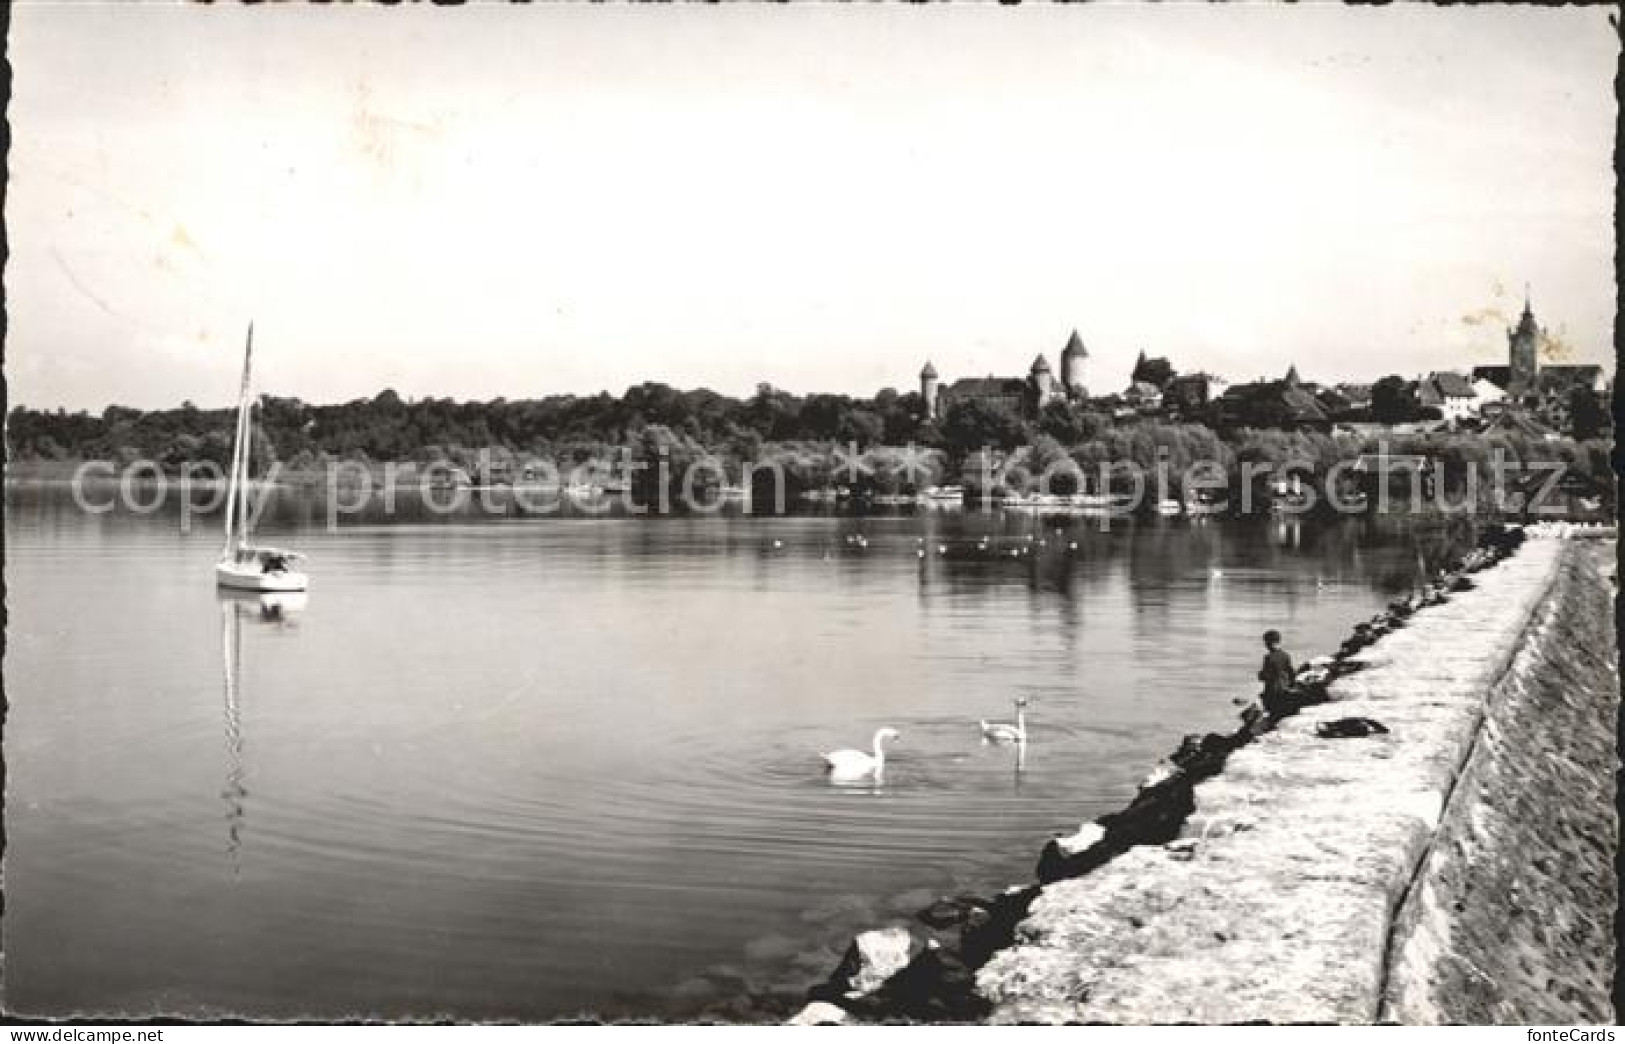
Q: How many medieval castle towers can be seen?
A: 3